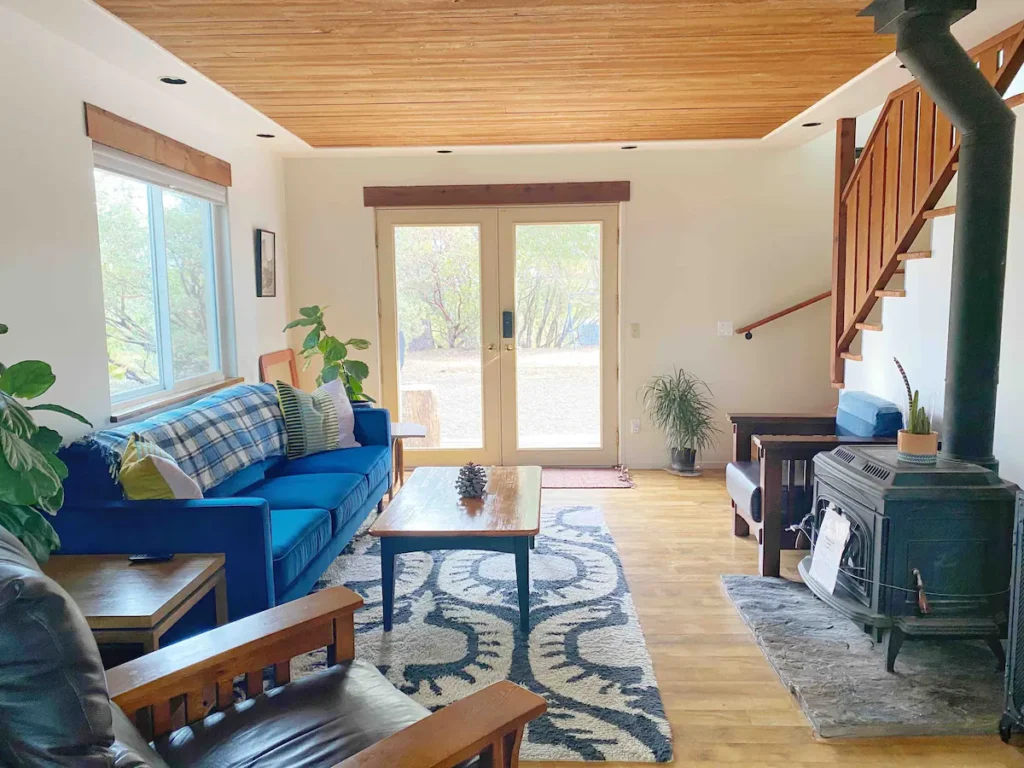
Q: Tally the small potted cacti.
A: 1